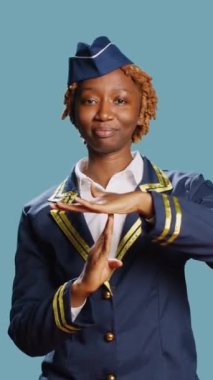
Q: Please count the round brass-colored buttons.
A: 3